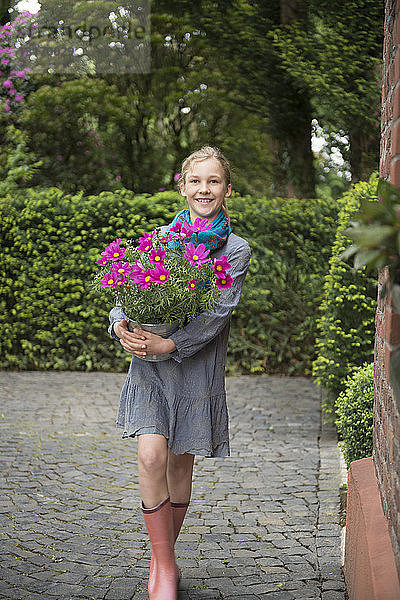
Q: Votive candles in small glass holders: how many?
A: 0